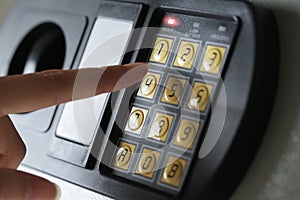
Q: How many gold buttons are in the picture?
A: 12